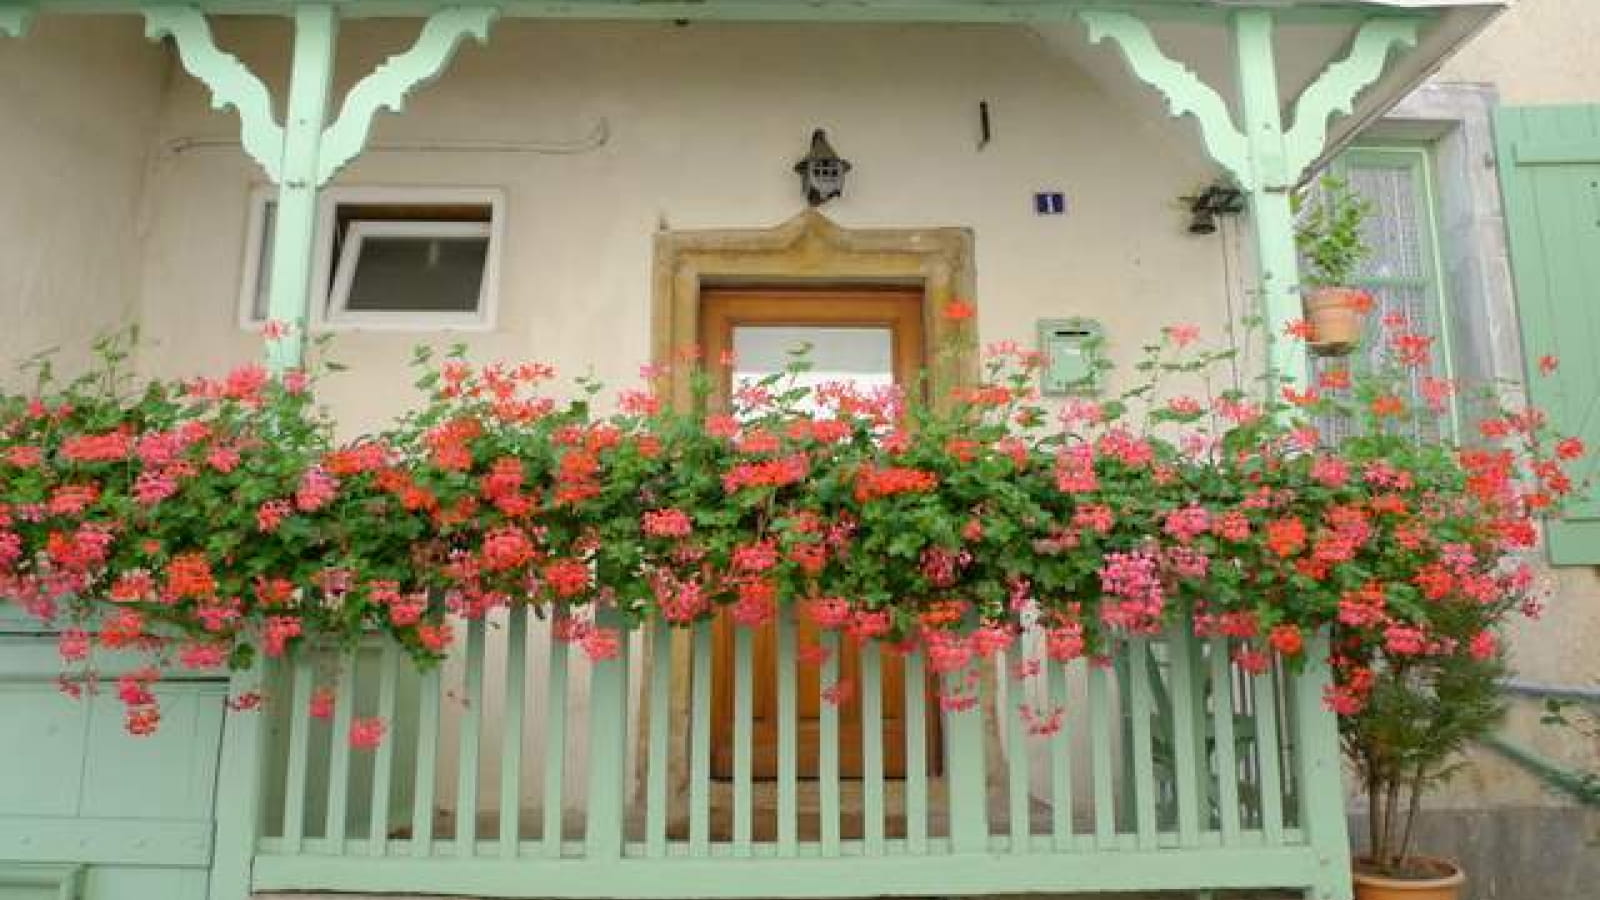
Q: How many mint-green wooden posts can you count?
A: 2